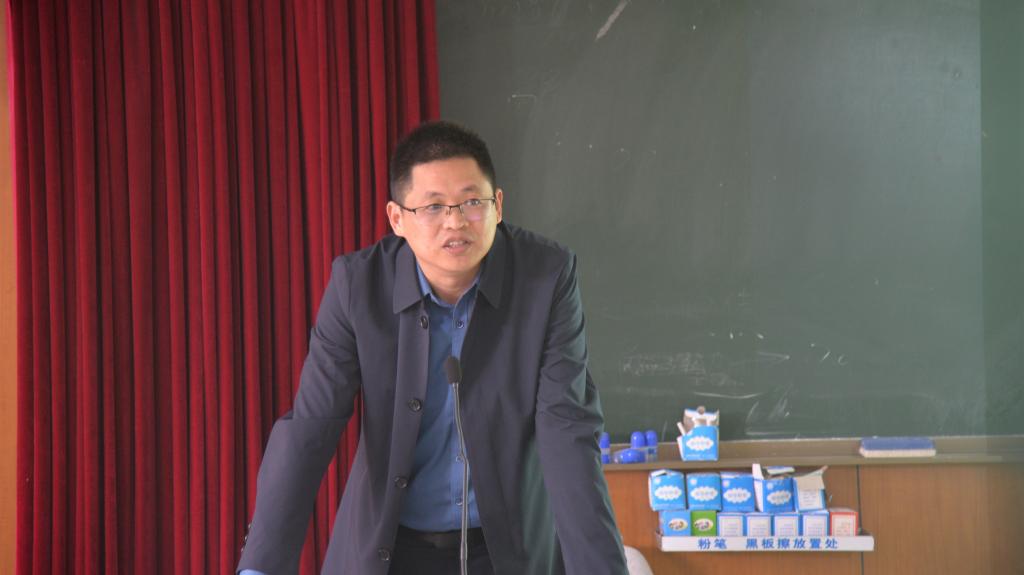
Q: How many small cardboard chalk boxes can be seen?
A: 13